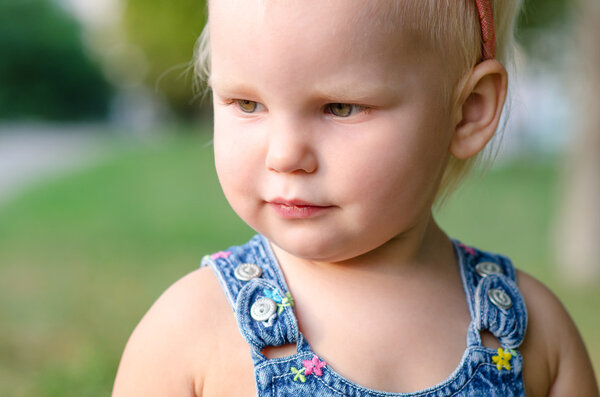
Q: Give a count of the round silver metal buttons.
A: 4